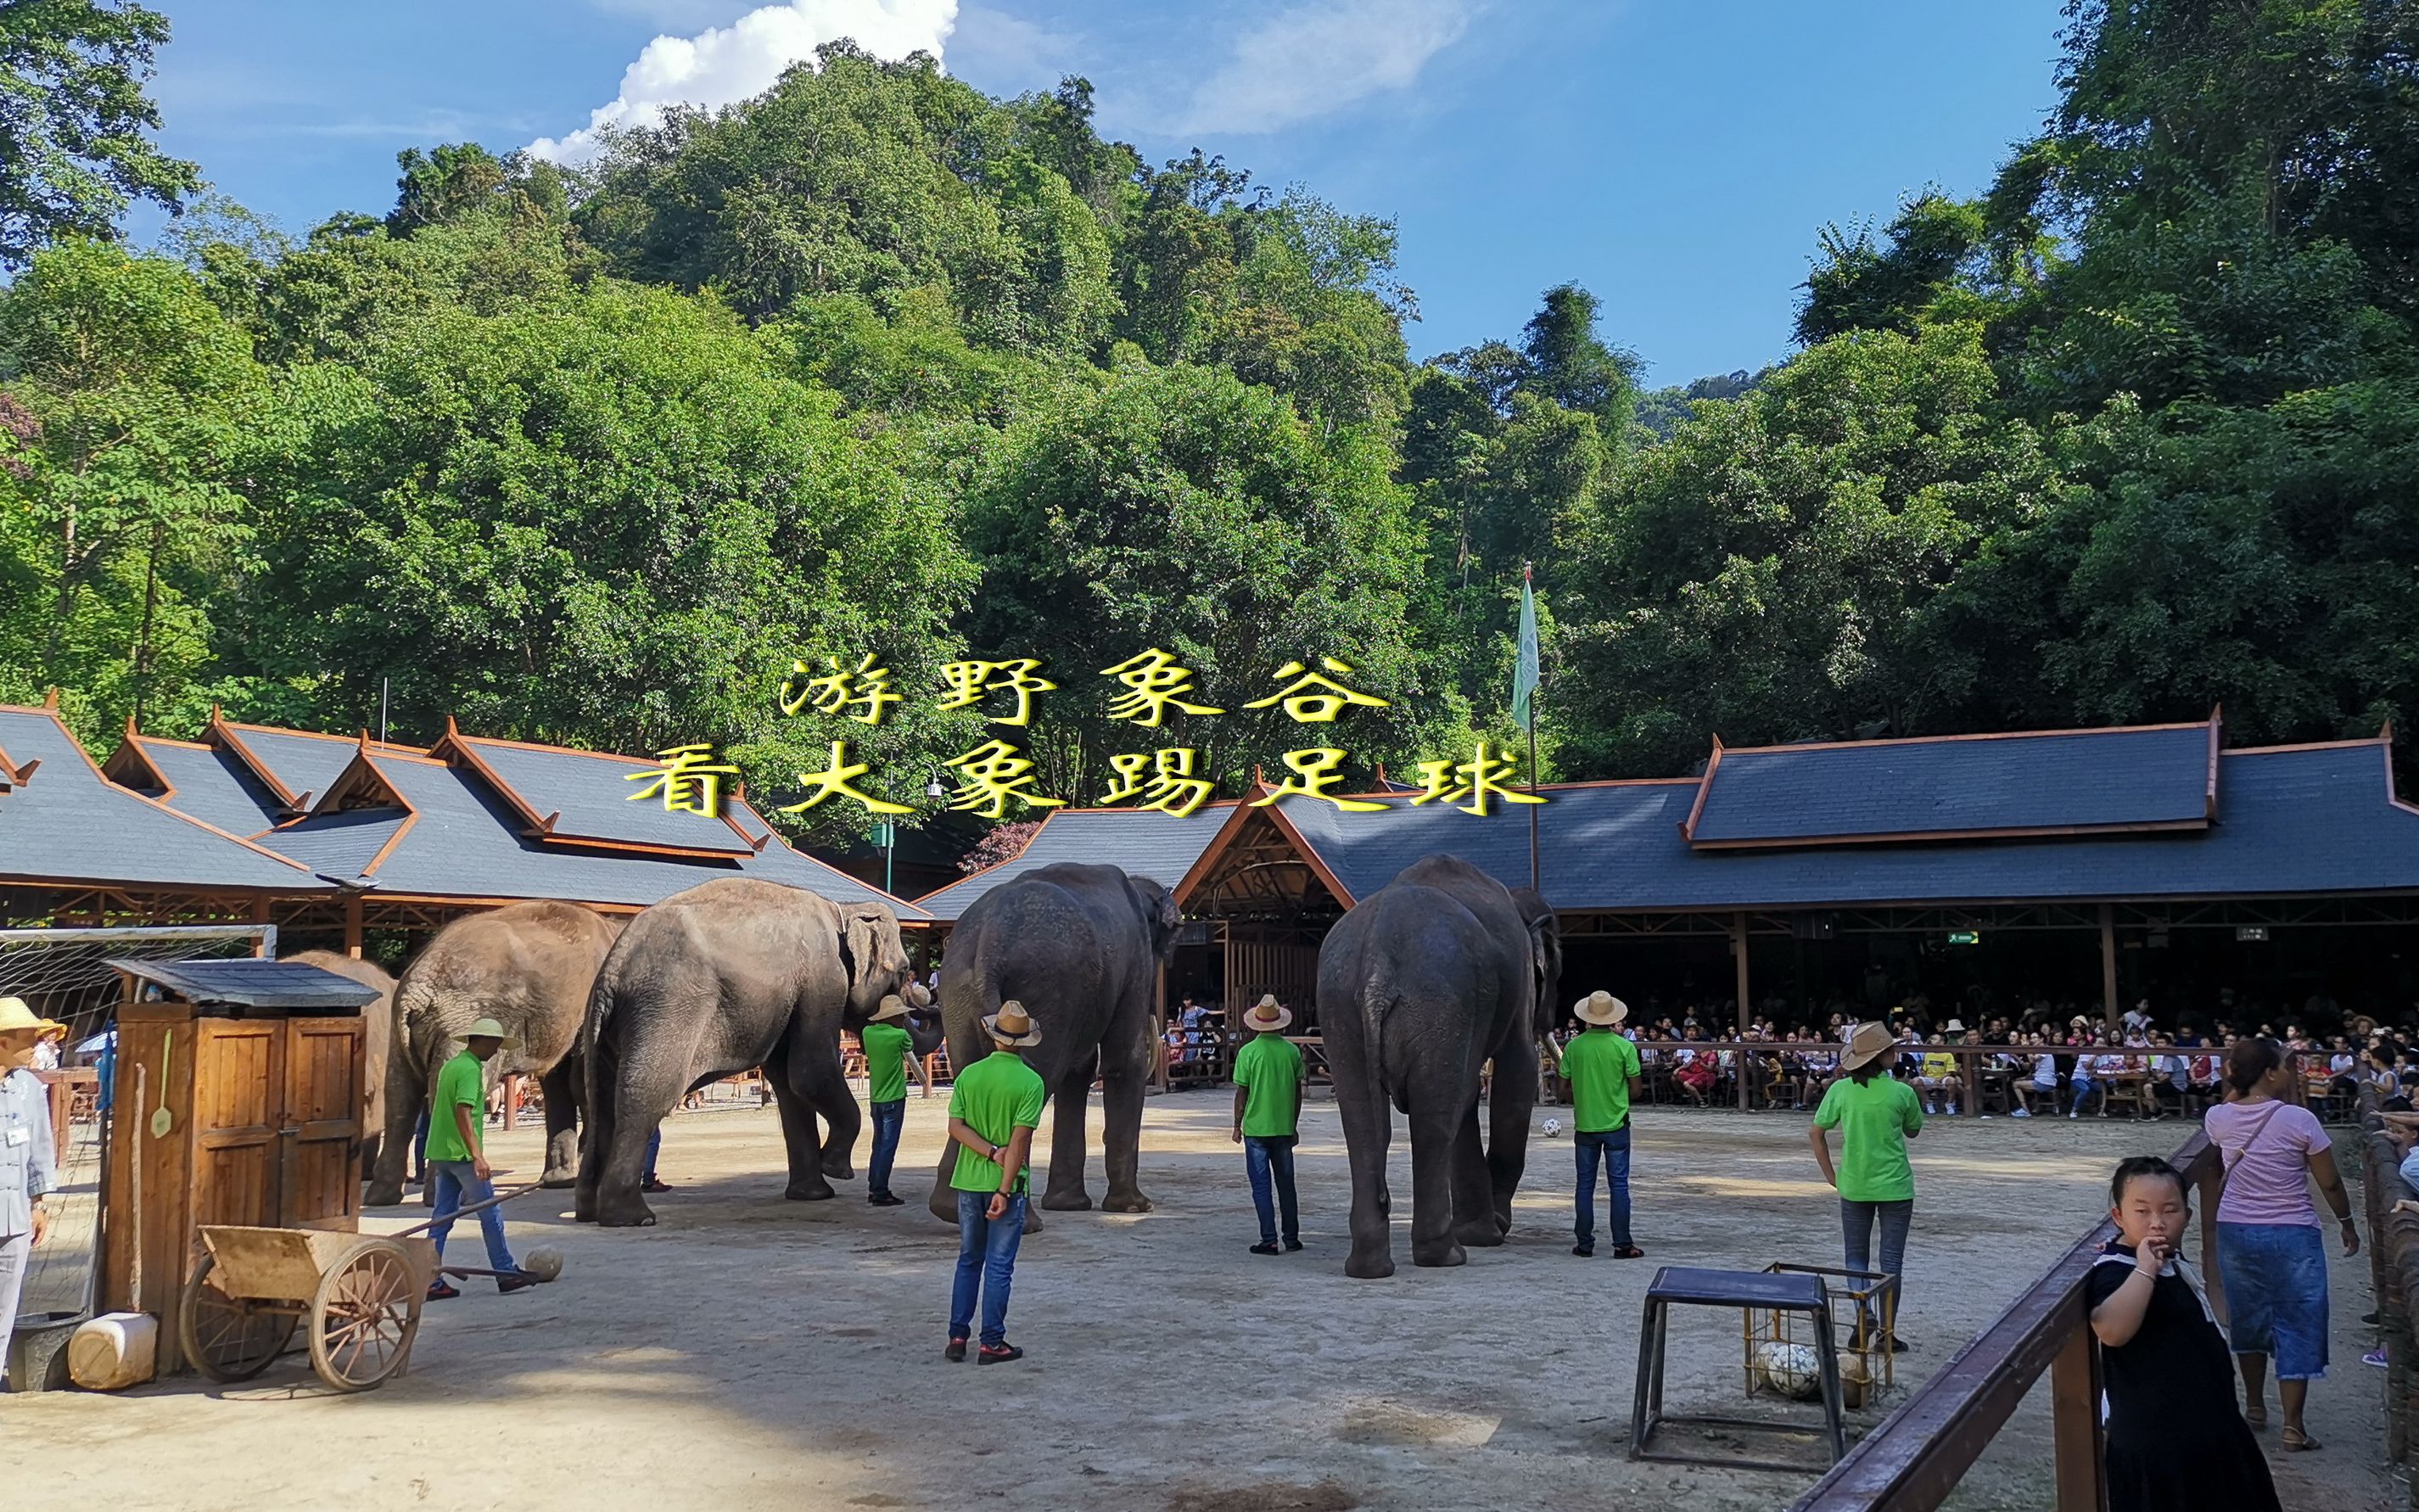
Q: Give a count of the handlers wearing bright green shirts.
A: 6